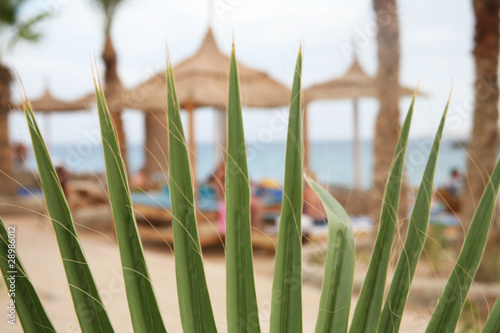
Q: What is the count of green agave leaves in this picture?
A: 11